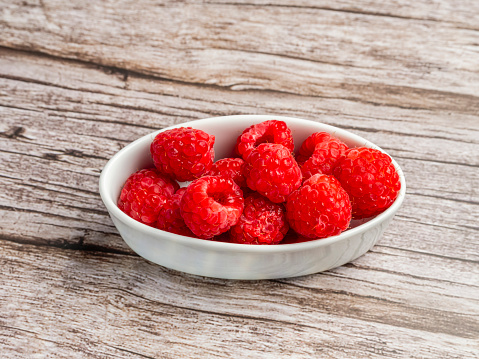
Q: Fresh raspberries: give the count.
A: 11